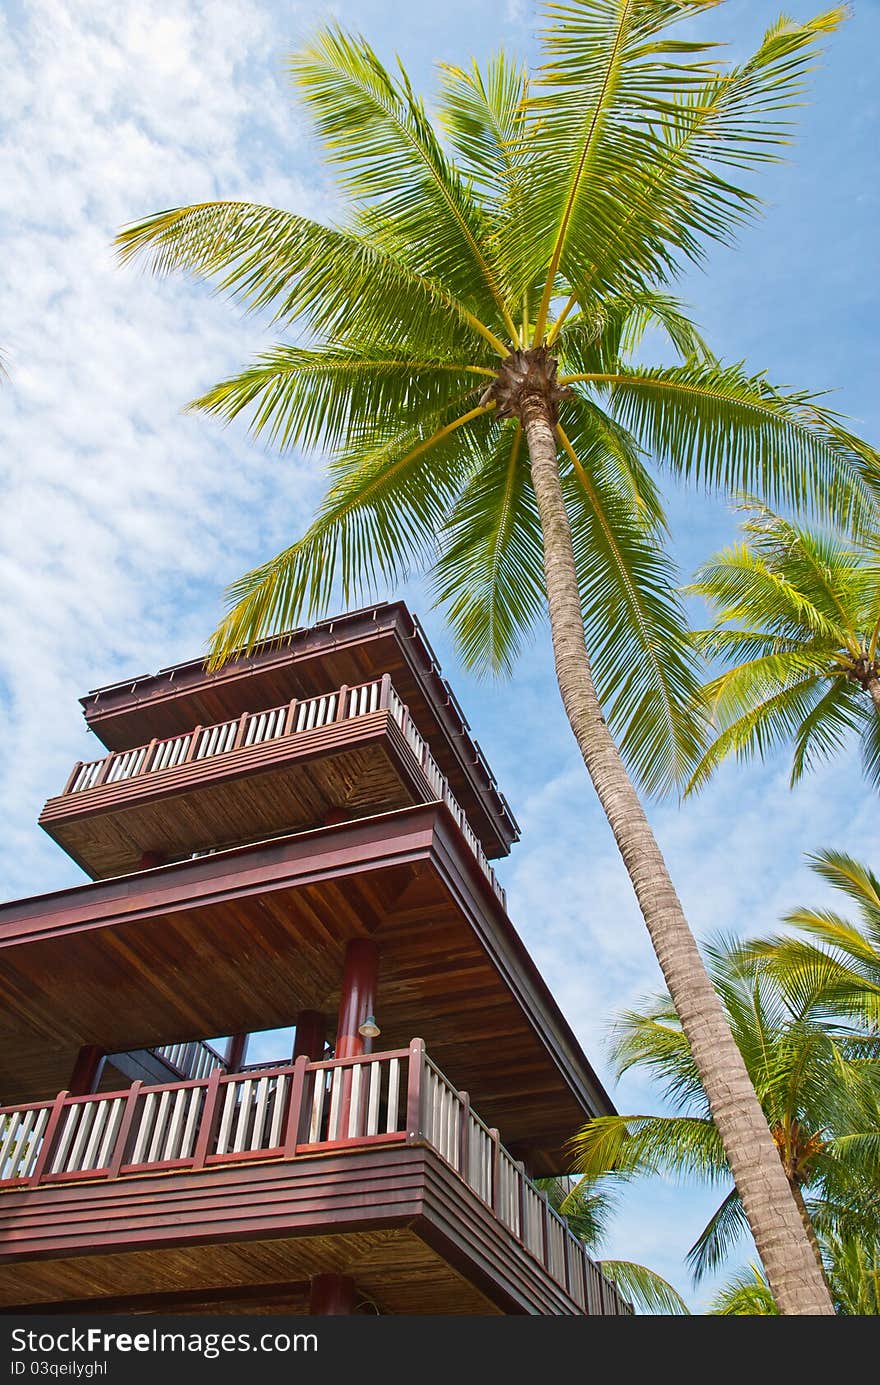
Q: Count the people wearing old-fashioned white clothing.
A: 0